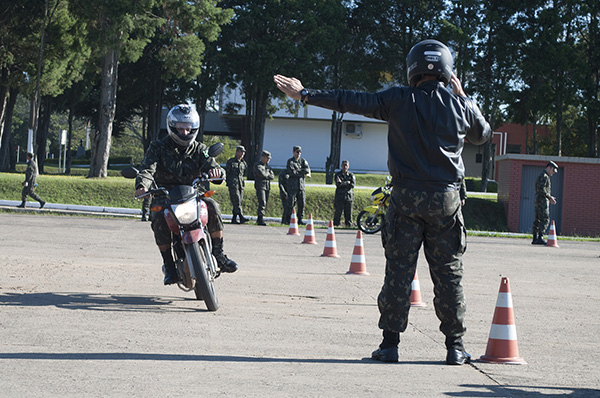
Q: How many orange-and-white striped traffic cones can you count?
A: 7